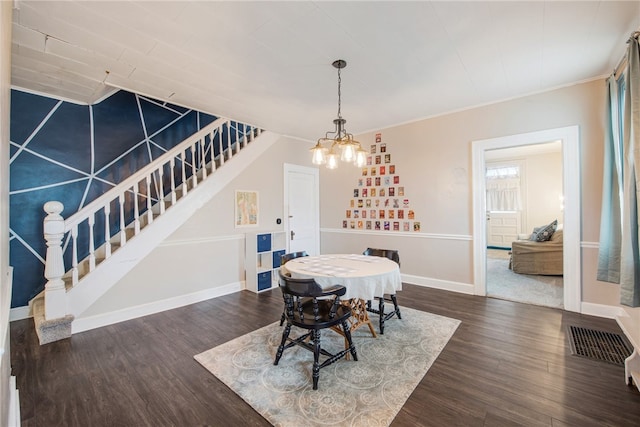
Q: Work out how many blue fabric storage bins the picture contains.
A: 3